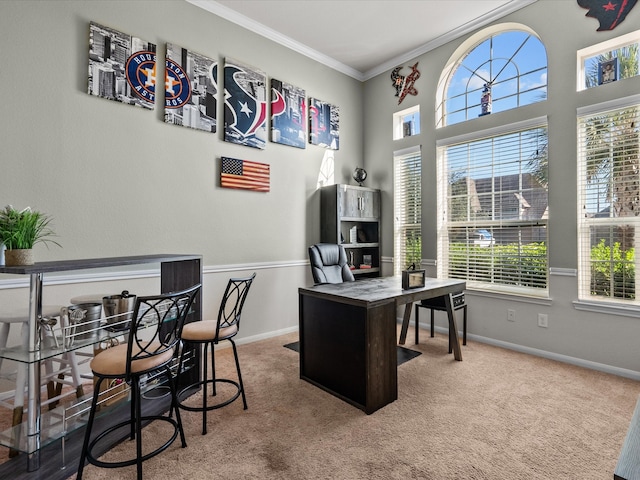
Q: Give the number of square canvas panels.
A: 5